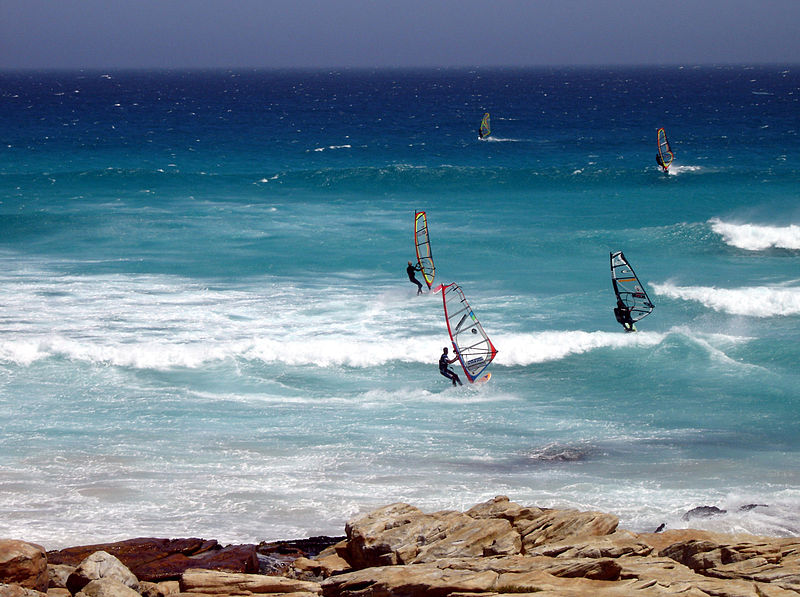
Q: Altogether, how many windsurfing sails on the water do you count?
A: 5